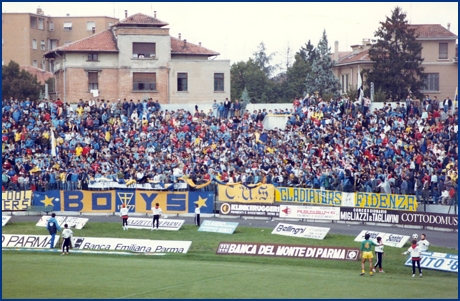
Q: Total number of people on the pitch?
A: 9